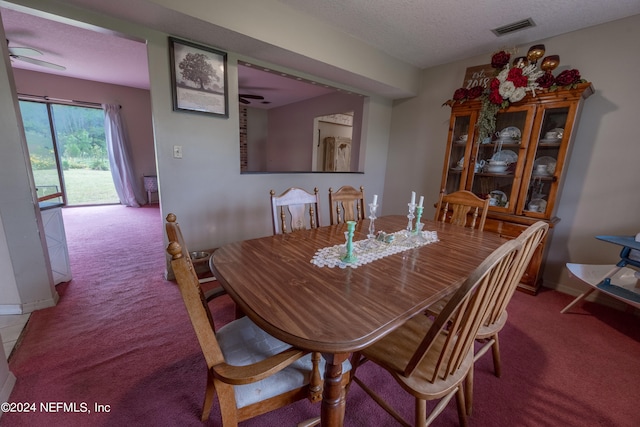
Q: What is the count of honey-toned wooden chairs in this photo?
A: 6